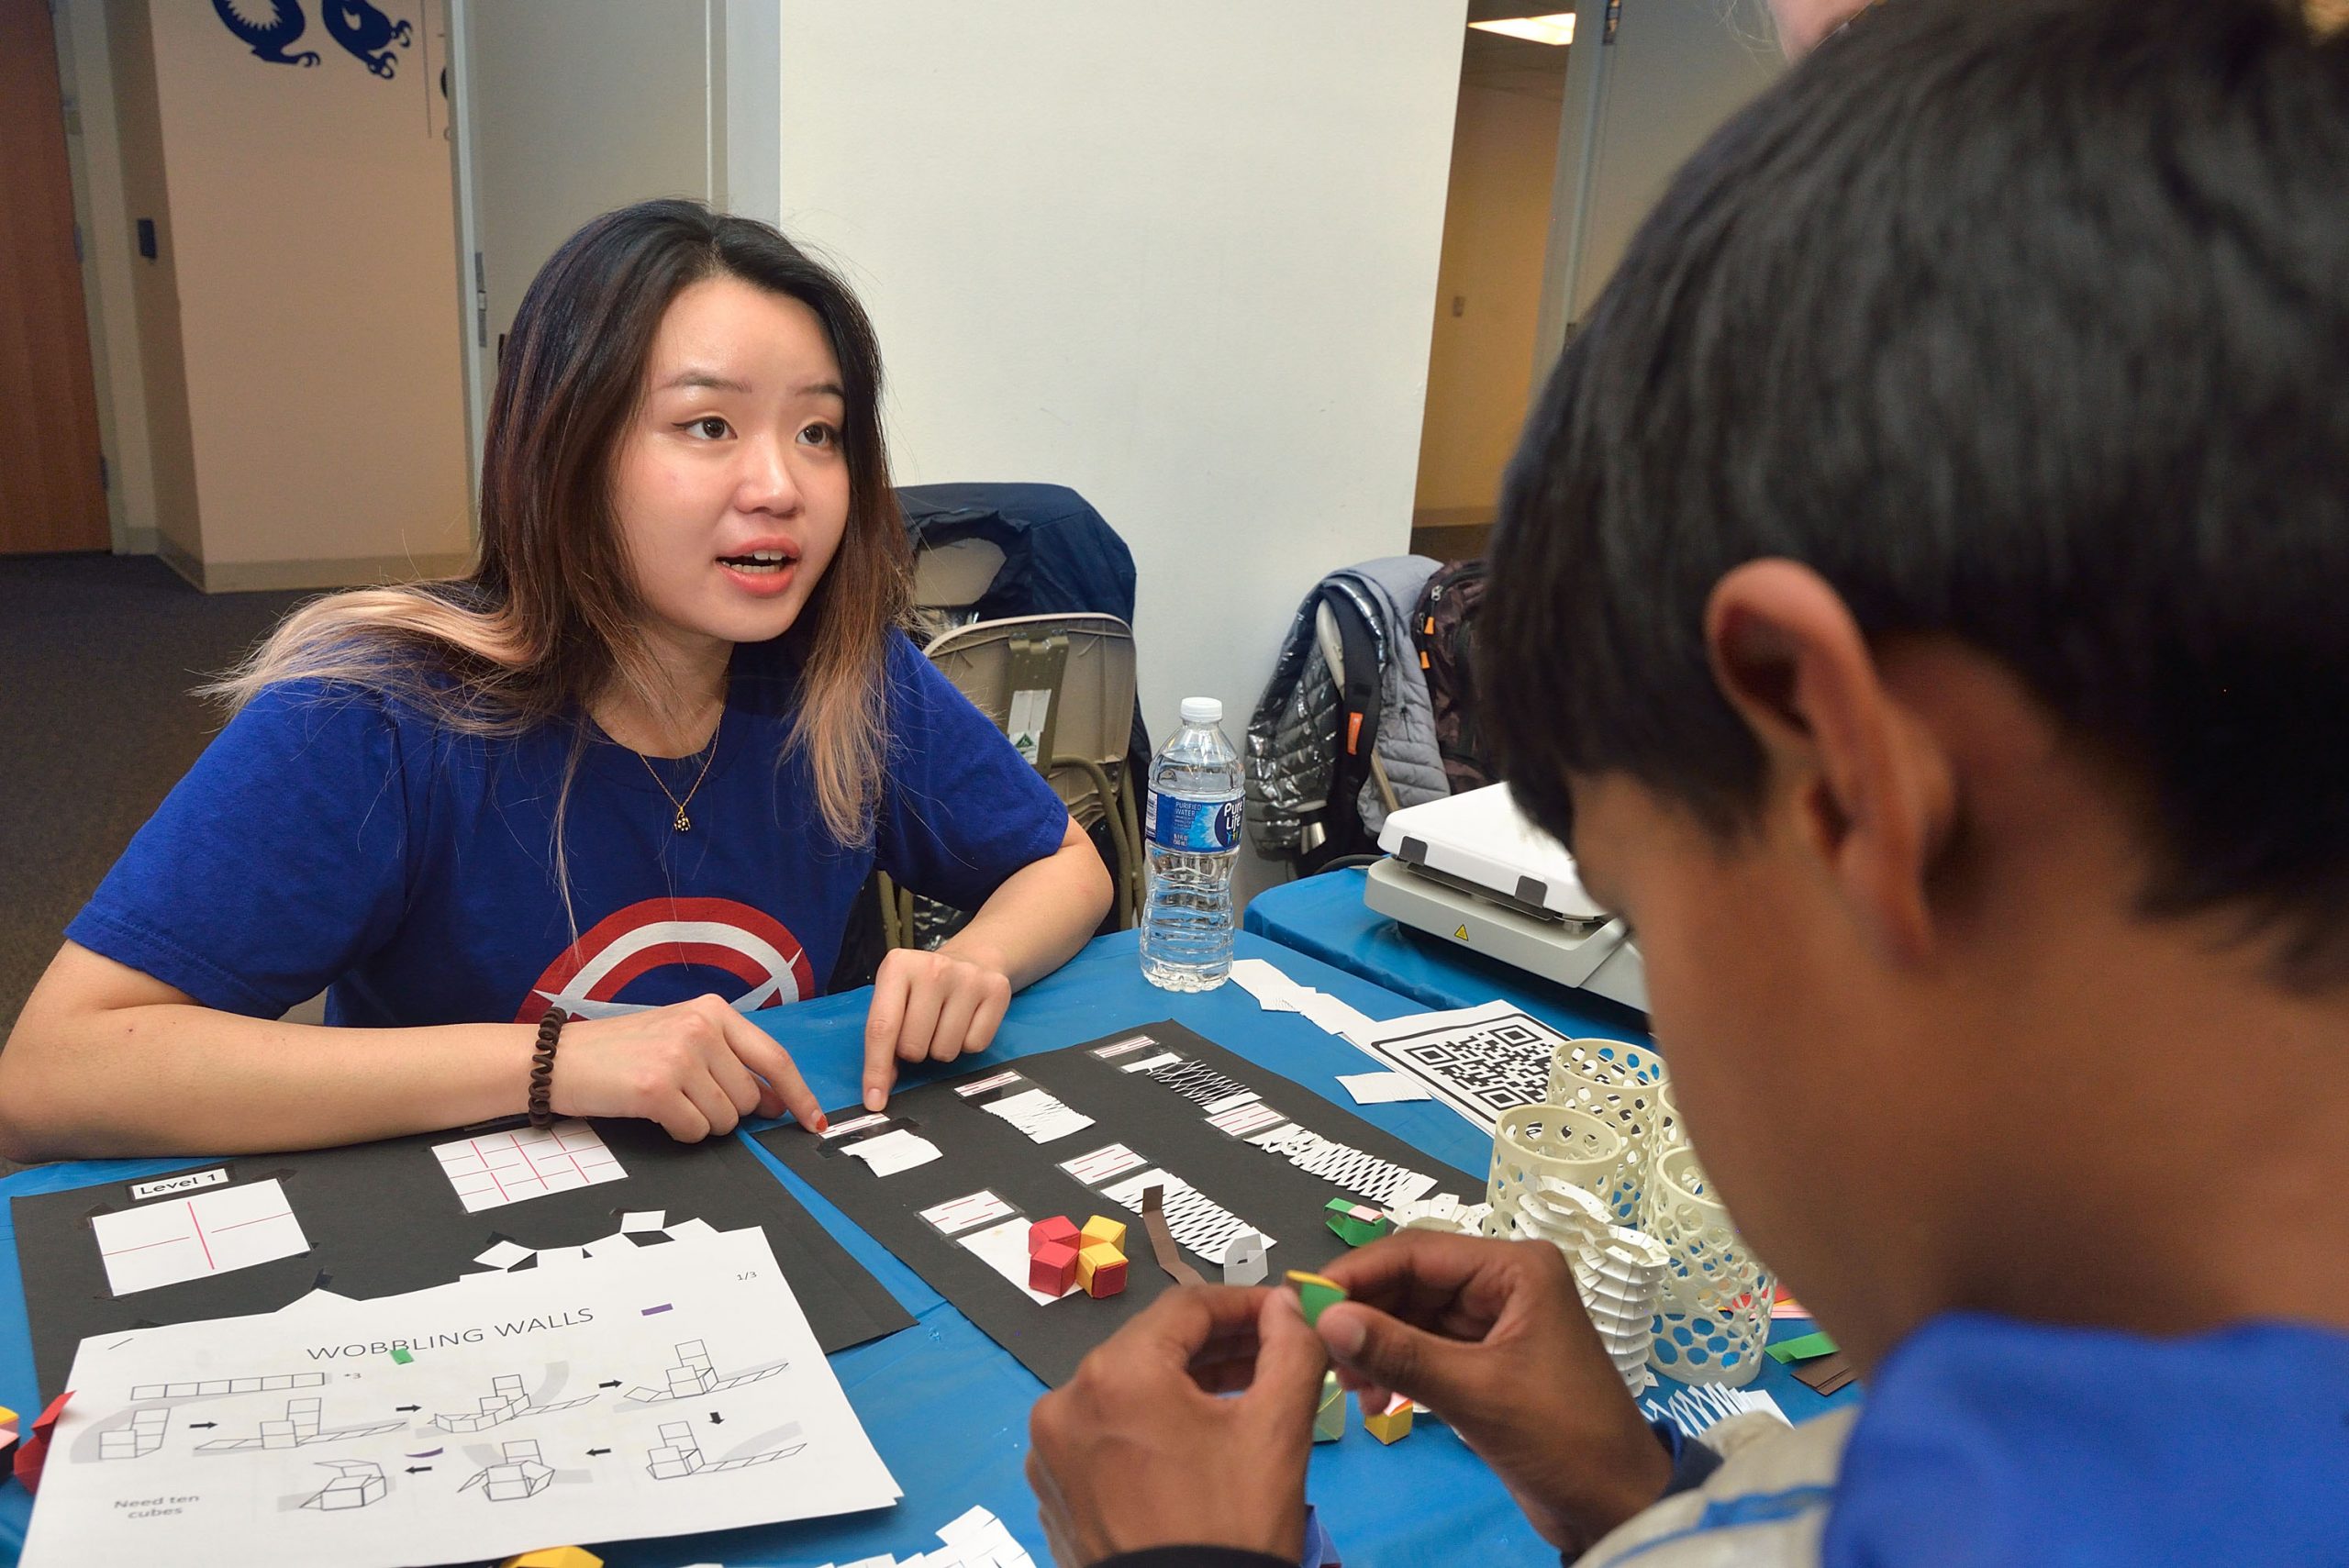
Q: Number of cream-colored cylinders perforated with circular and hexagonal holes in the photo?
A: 4